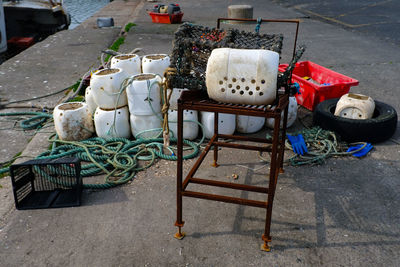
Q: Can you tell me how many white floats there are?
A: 15